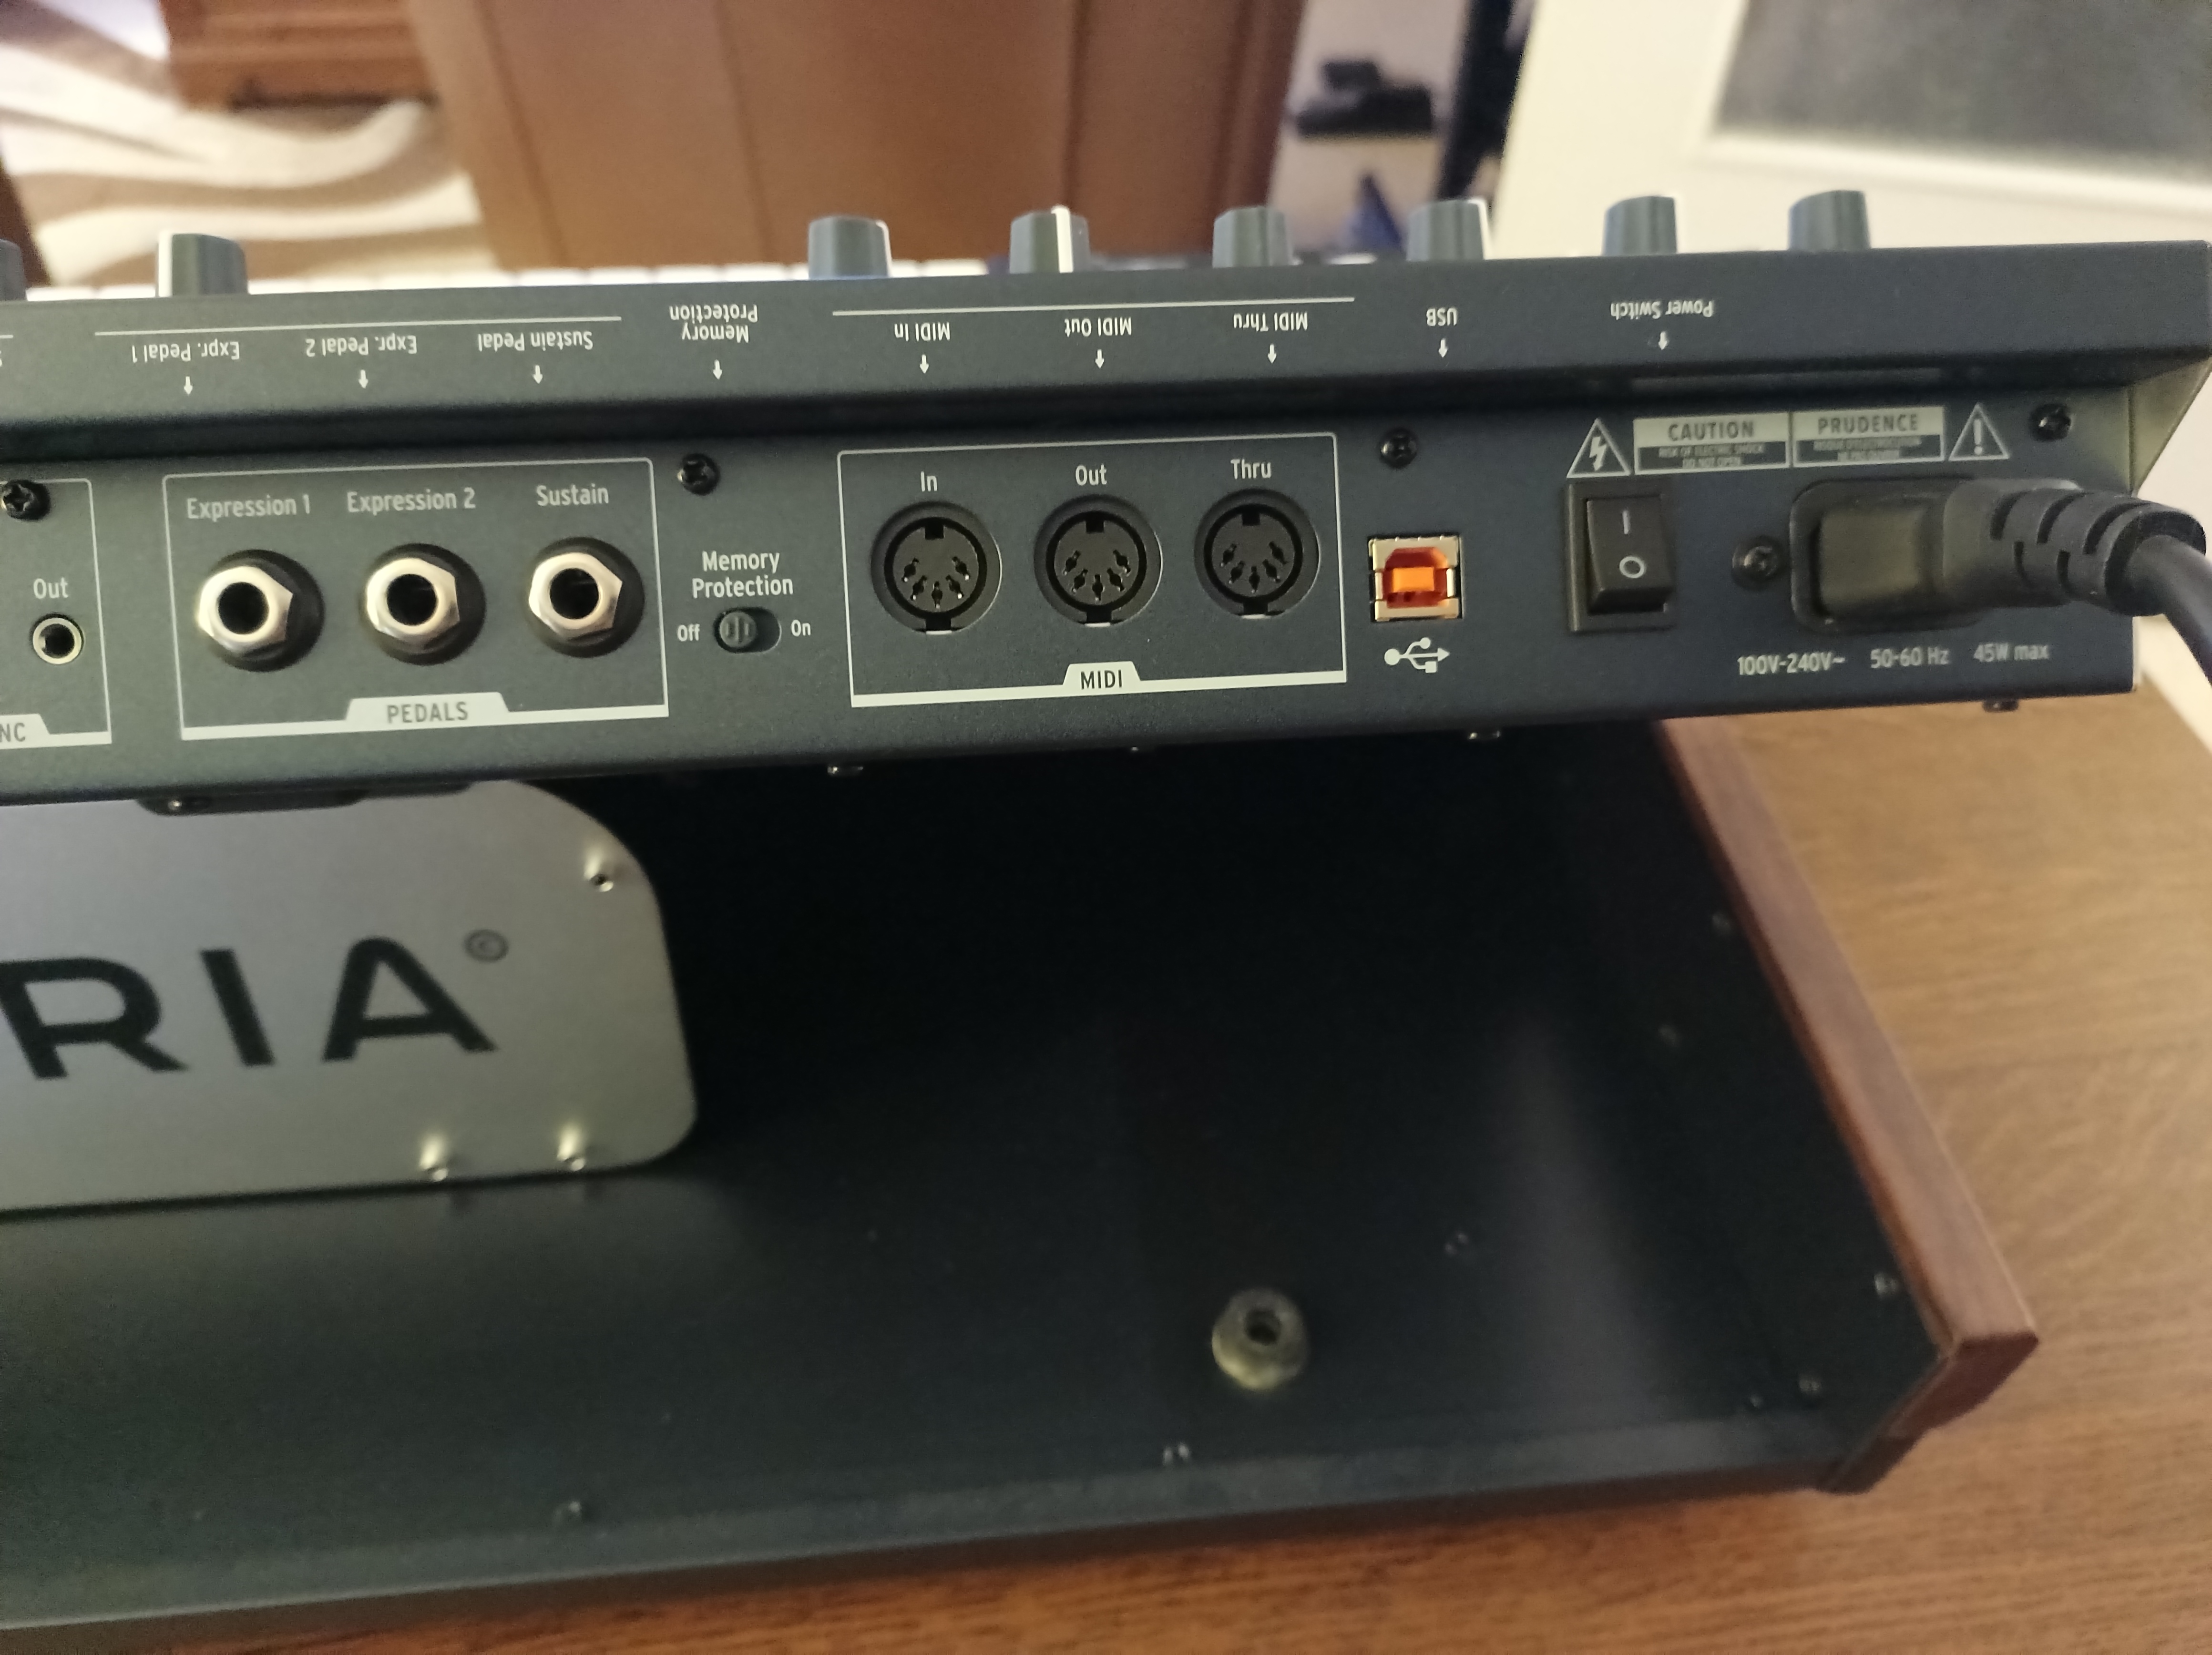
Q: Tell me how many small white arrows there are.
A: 9